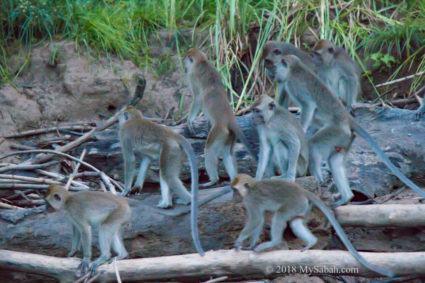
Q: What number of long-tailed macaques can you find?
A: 8